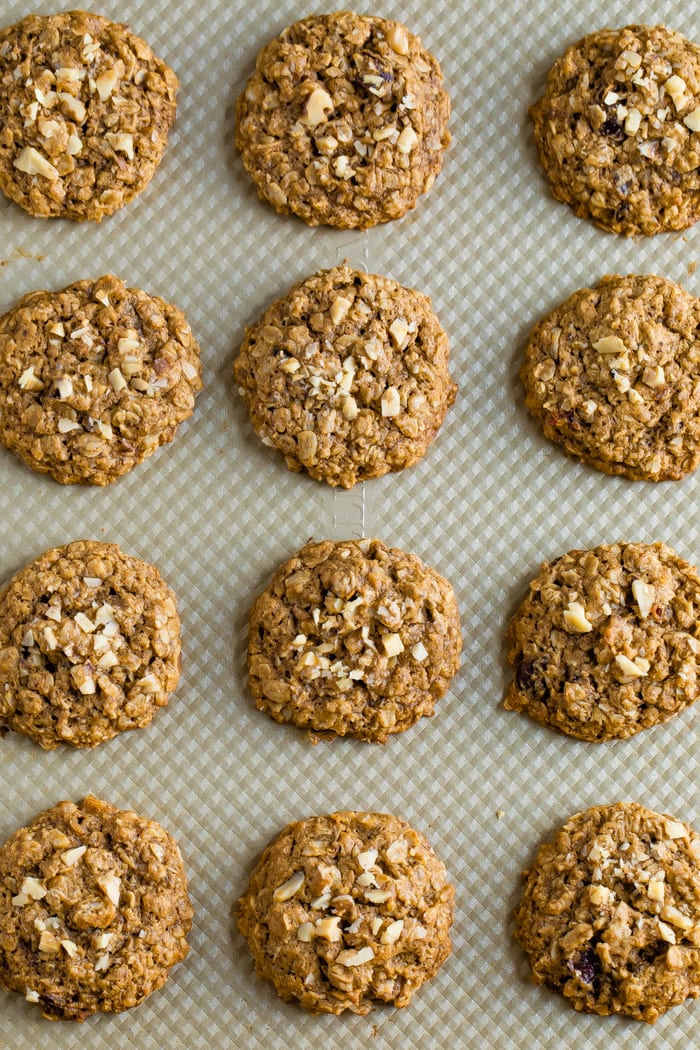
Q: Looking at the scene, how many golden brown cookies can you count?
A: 12